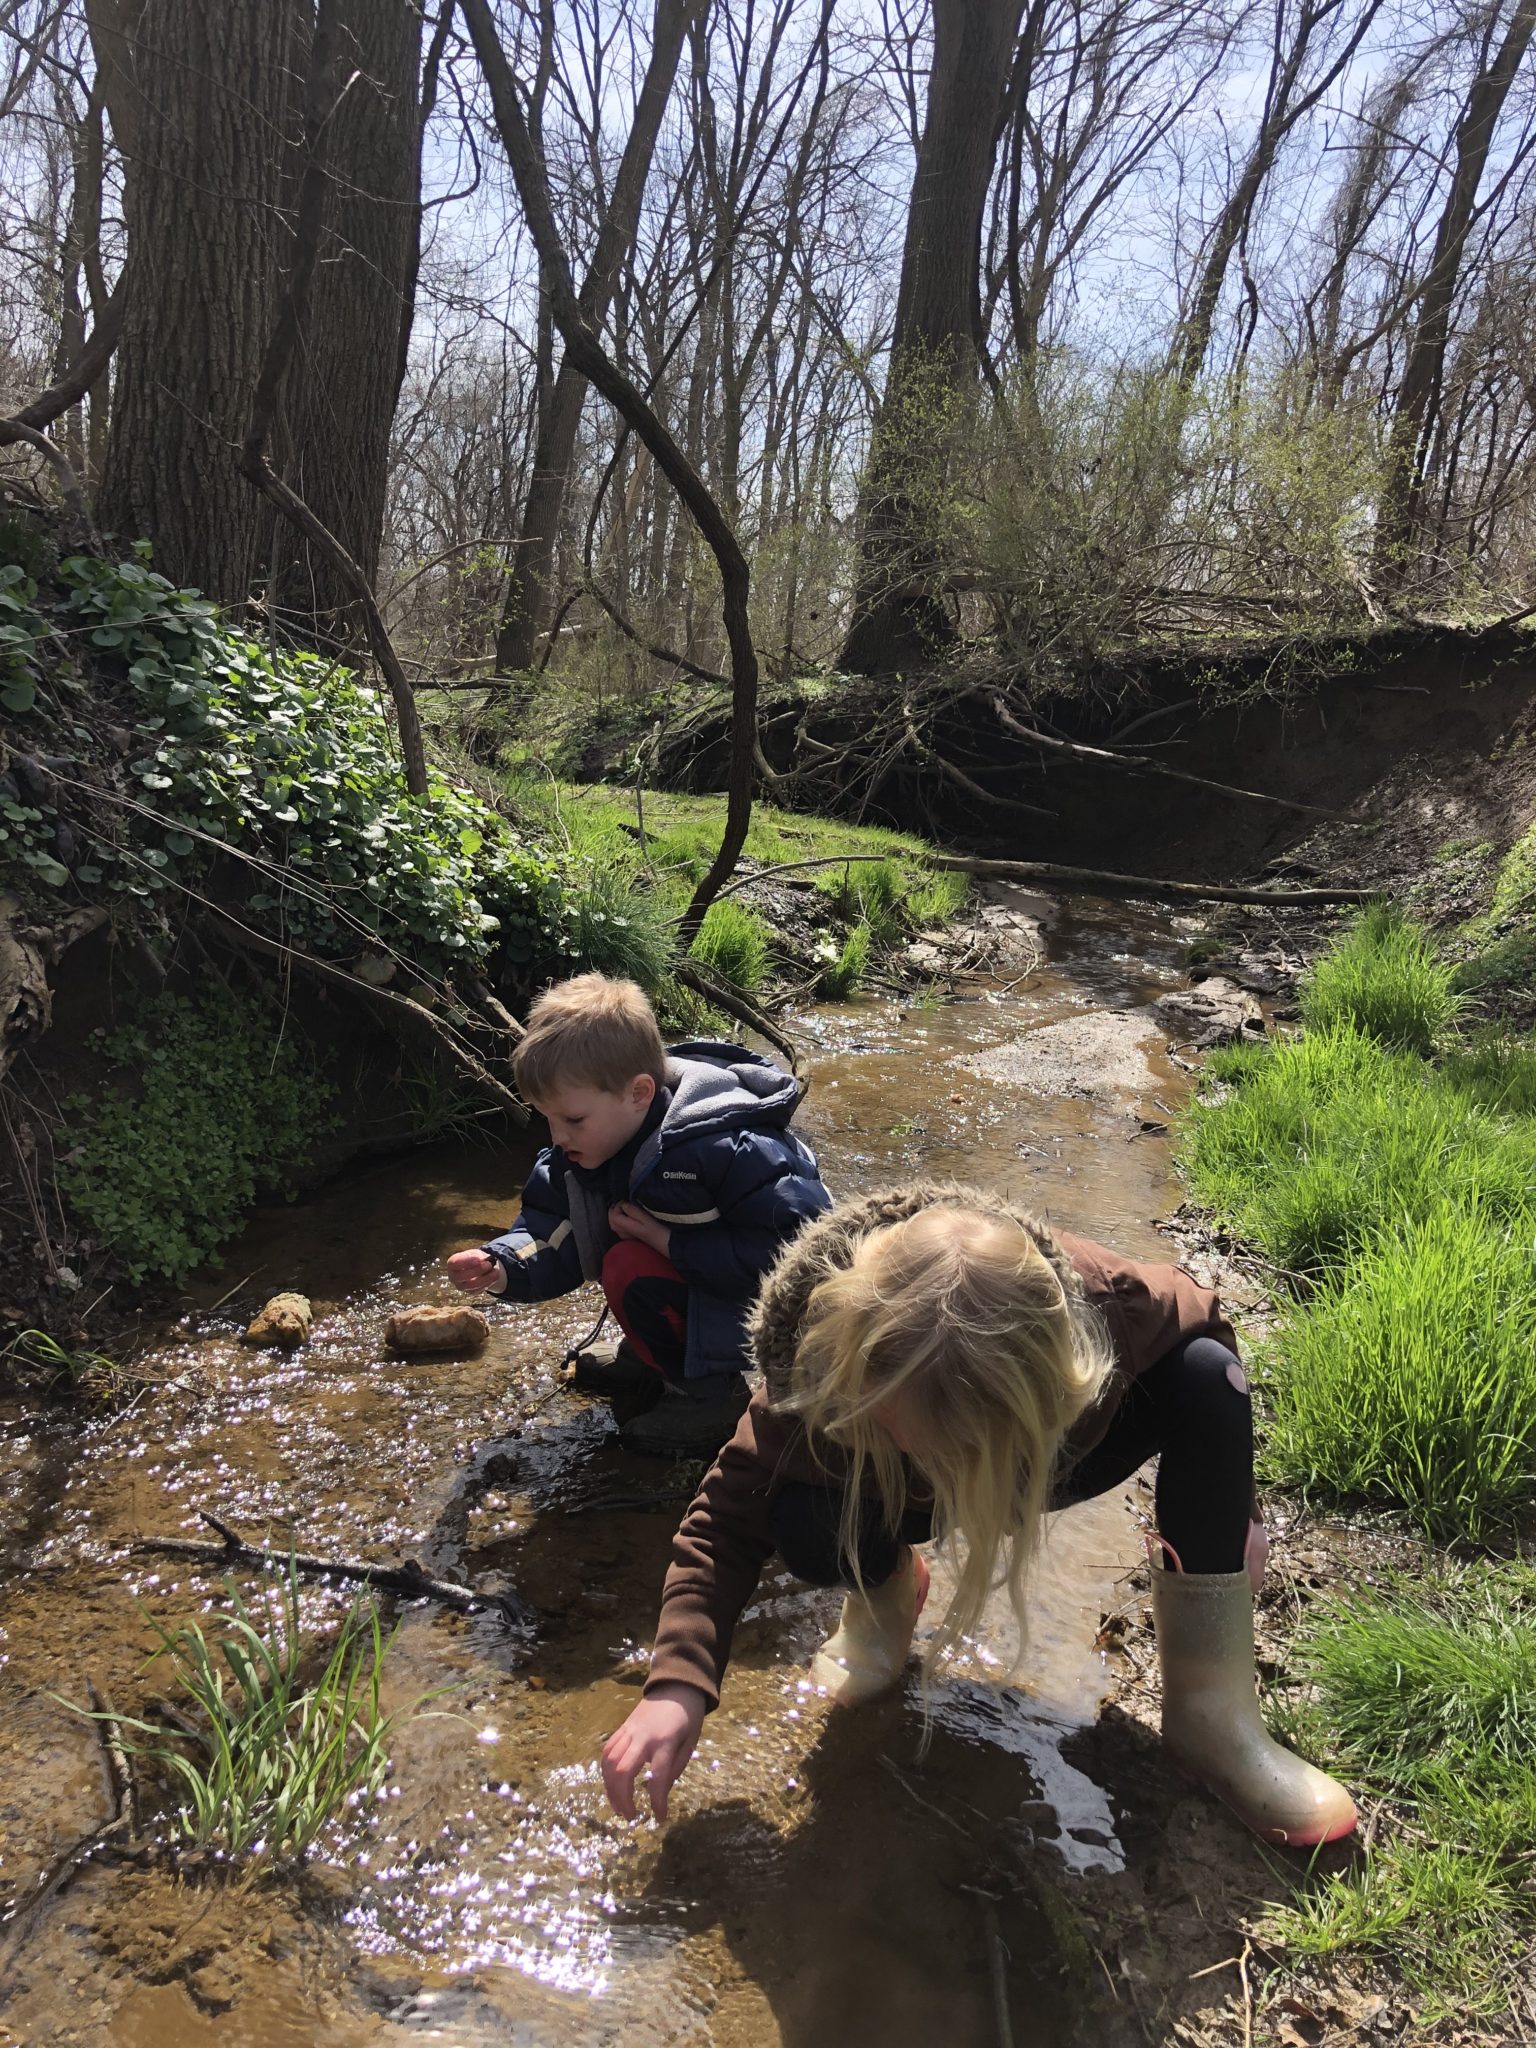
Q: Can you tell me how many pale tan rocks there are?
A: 2